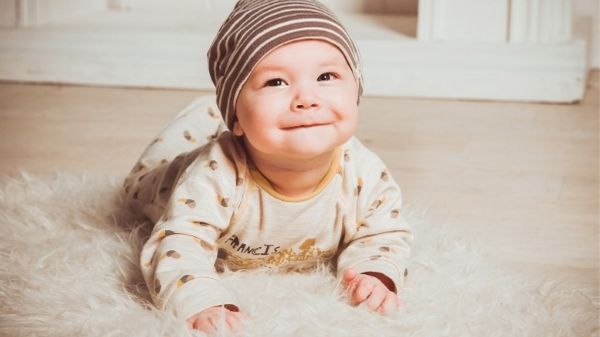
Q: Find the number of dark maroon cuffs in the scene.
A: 2